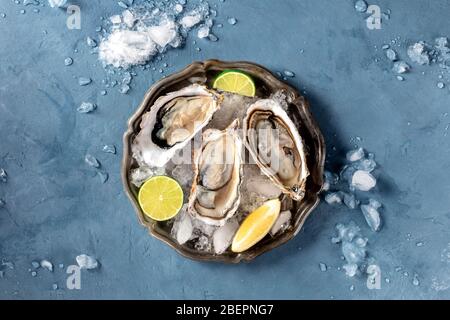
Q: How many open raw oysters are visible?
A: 3